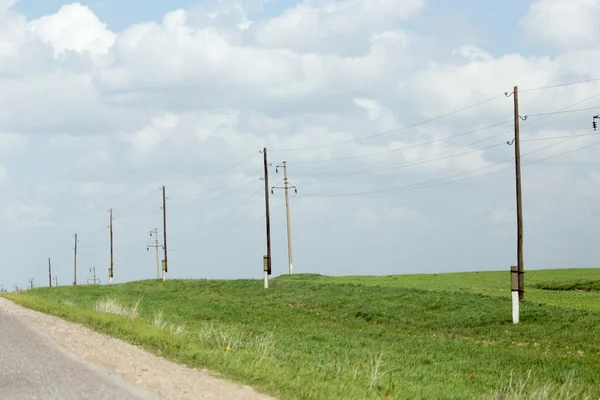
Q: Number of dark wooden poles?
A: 6